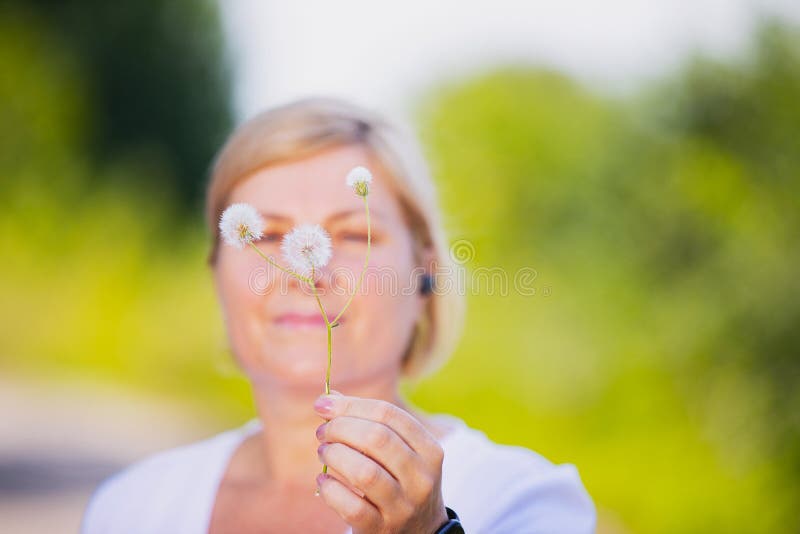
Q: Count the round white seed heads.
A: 3